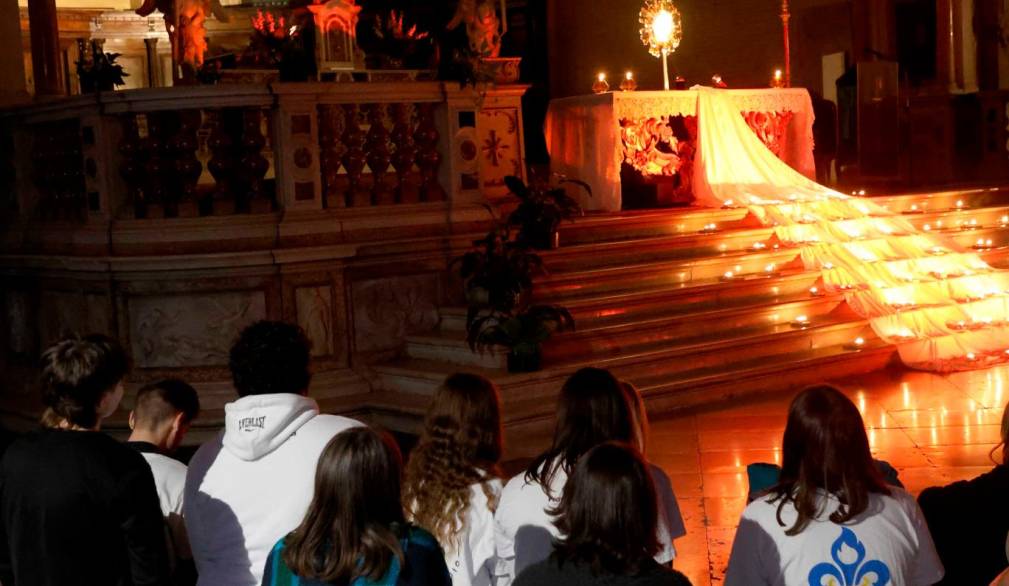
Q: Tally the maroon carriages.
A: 0